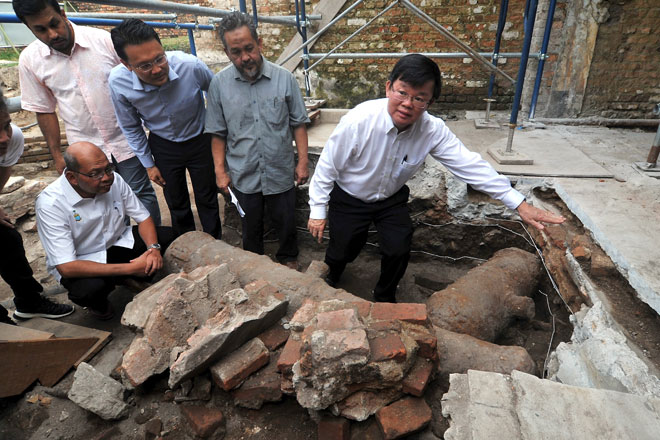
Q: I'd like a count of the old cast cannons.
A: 2